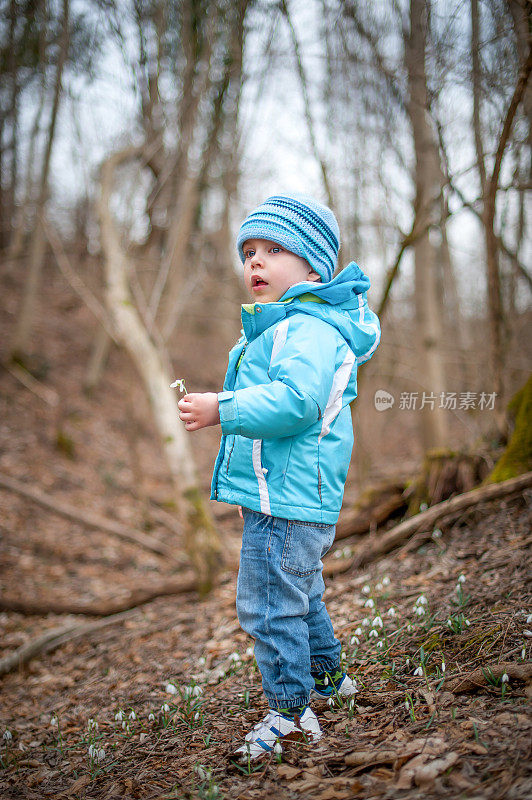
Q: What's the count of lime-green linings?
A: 1